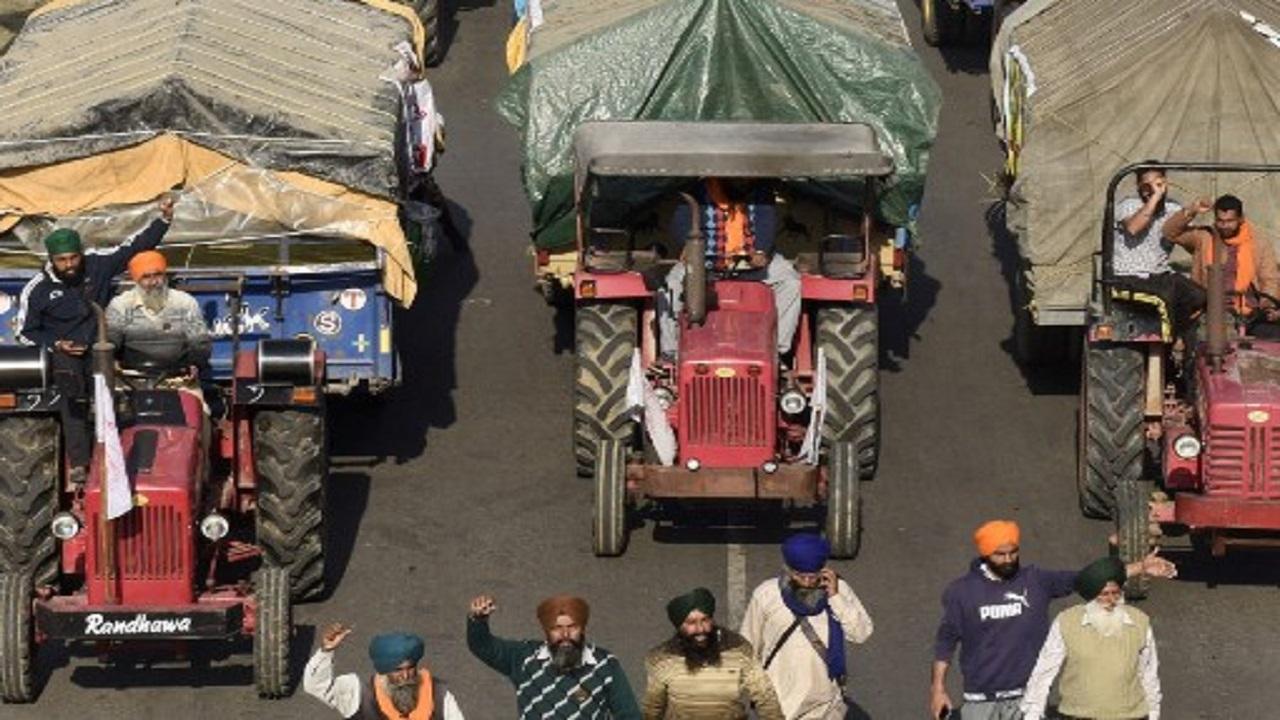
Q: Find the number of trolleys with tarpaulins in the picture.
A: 3